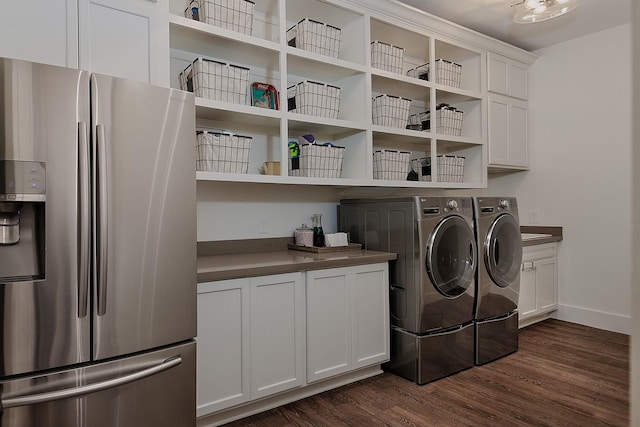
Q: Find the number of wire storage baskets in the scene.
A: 12